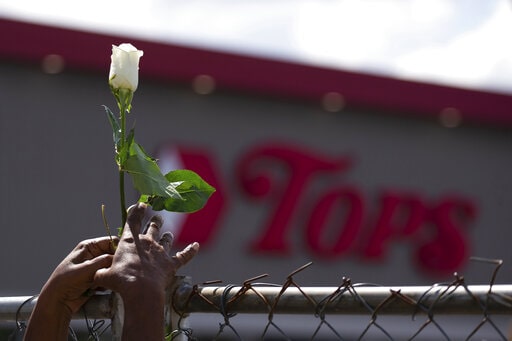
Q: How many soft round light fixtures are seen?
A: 4